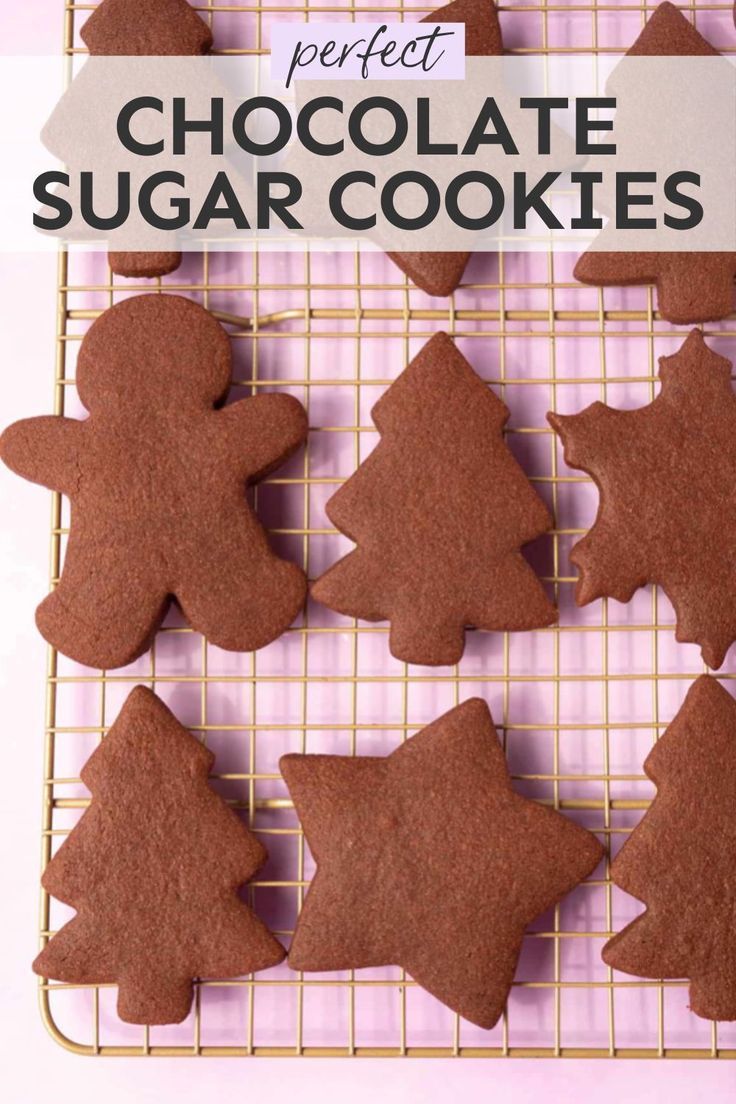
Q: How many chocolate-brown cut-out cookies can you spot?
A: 9